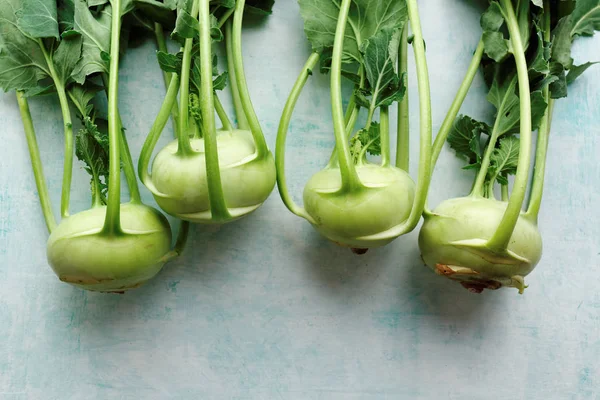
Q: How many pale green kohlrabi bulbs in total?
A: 4